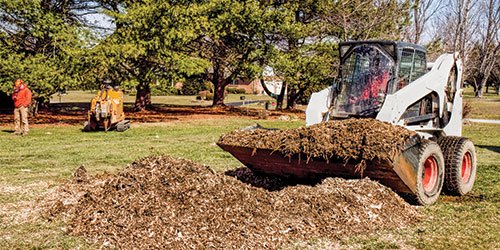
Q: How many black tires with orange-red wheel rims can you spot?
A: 2